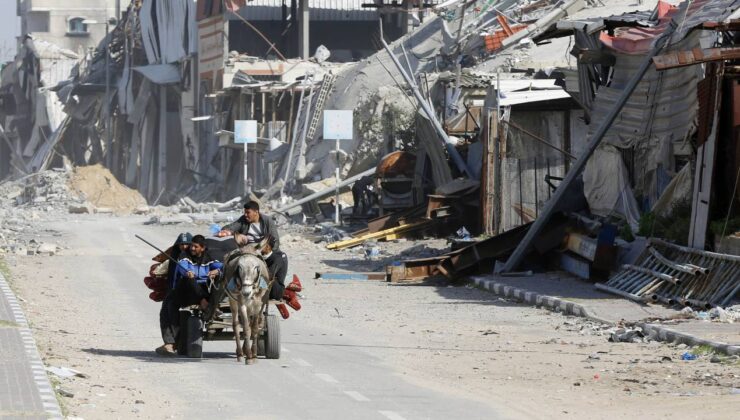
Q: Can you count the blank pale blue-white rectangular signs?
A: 2